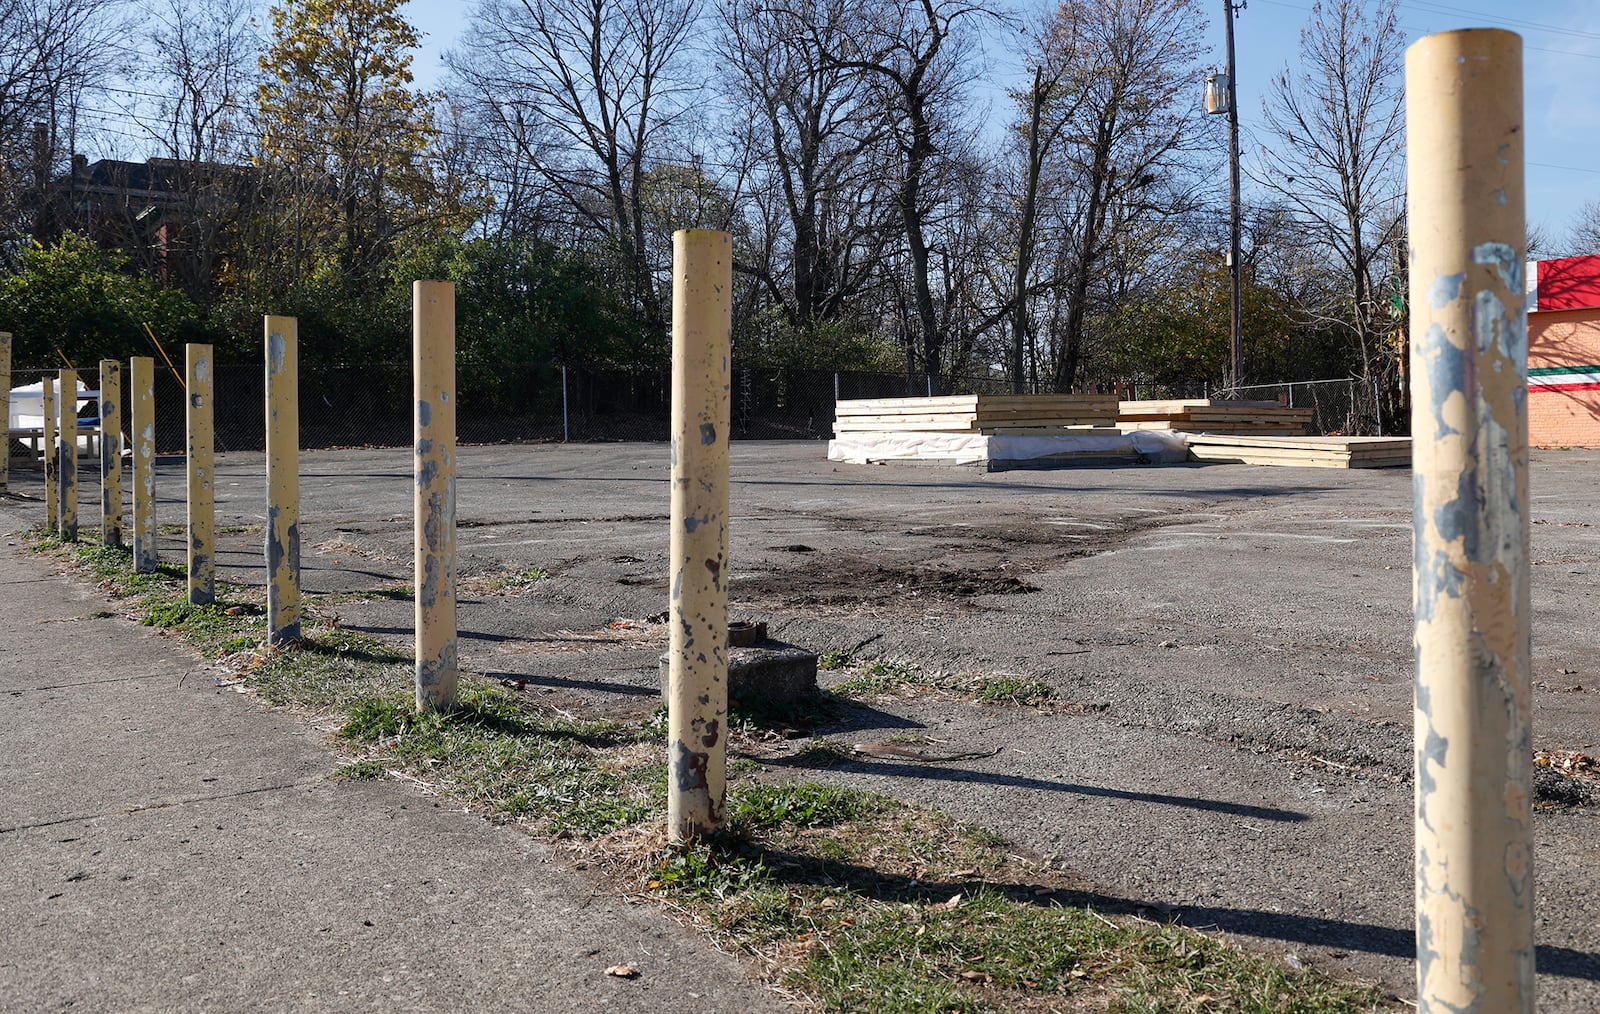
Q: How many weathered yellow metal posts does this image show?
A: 10